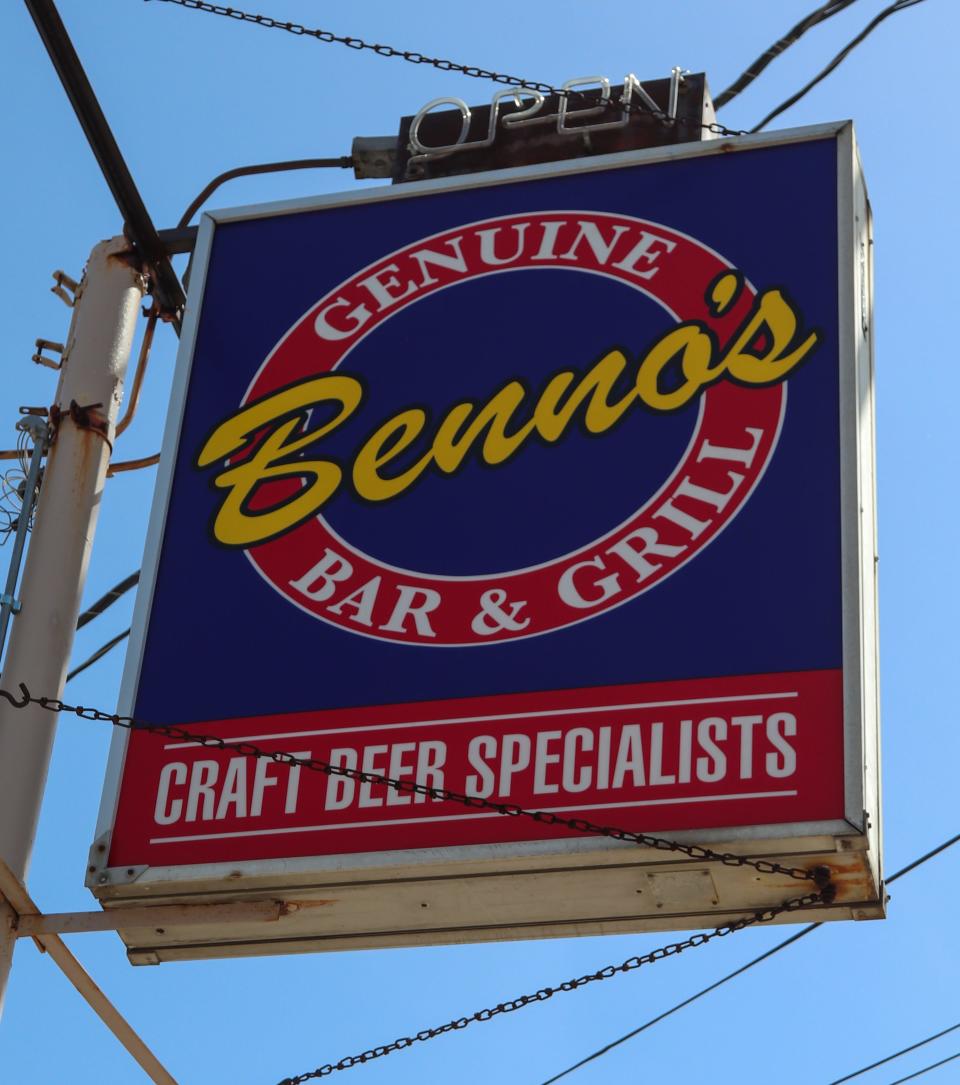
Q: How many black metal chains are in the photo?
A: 3